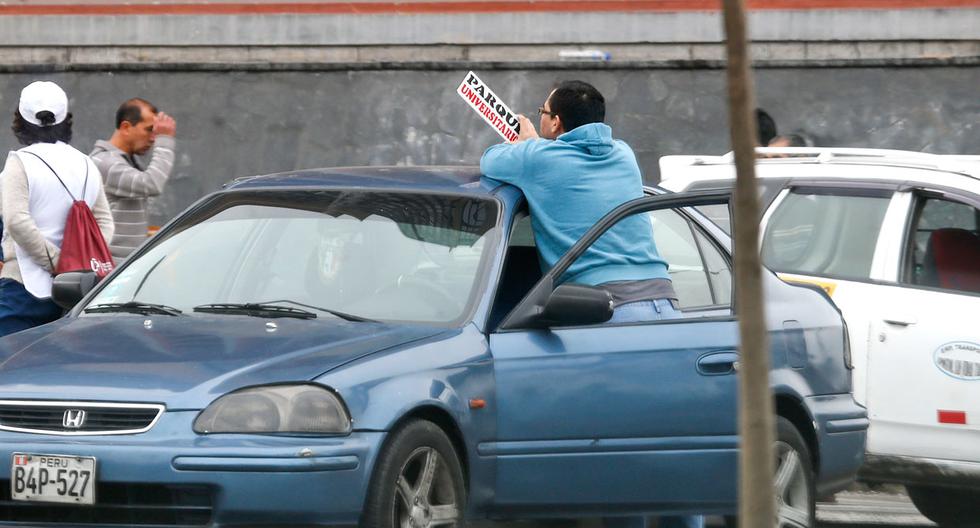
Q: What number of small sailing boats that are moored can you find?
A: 0